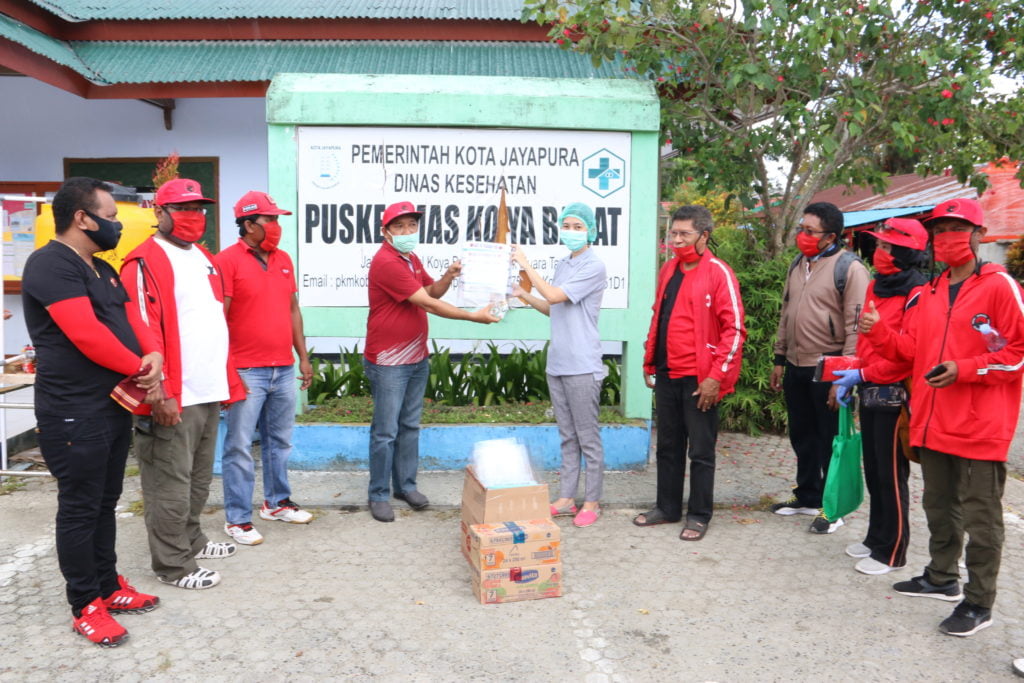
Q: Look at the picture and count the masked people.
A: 9